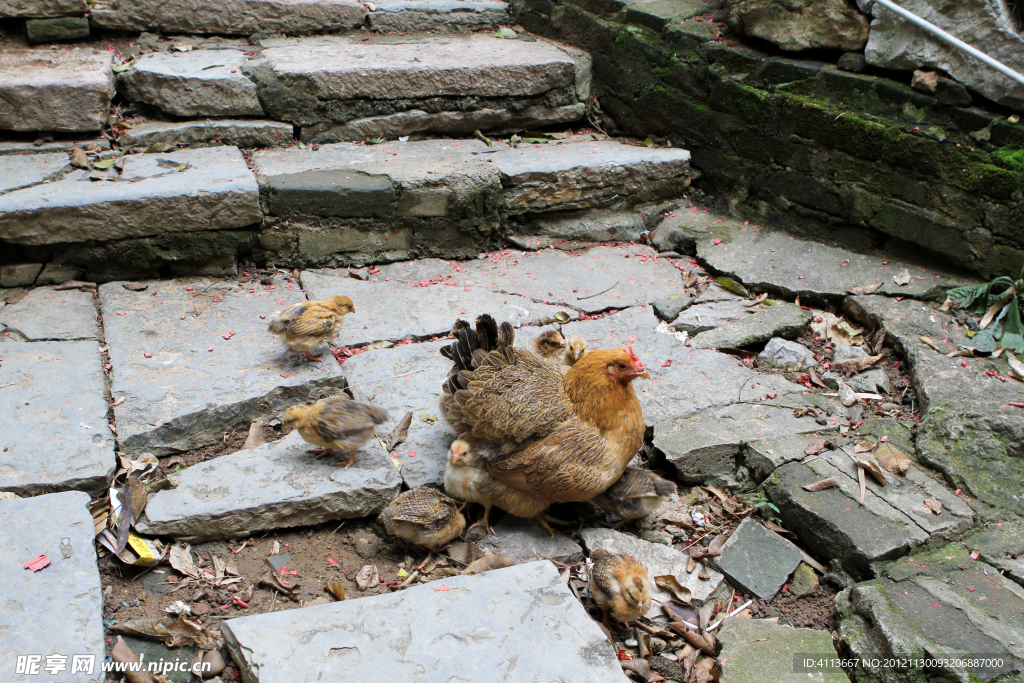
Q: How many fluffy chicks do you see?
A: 8